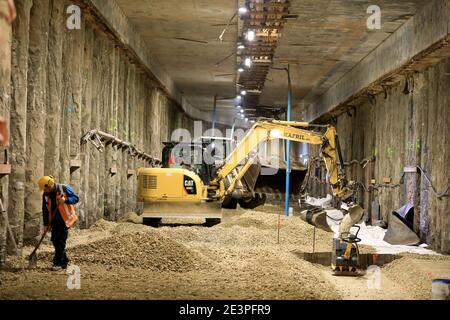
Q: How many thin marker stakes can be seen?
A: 2